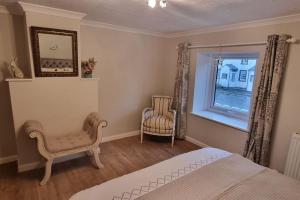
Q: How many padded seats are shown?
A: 2